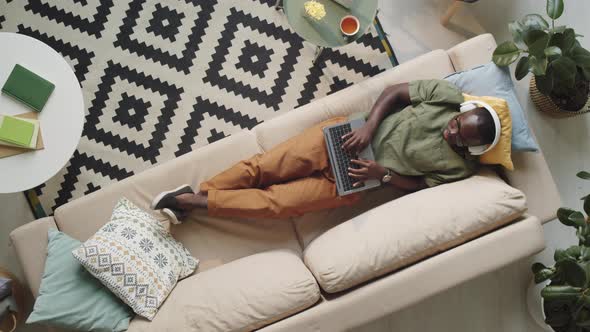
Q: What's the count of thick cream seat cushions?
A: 2